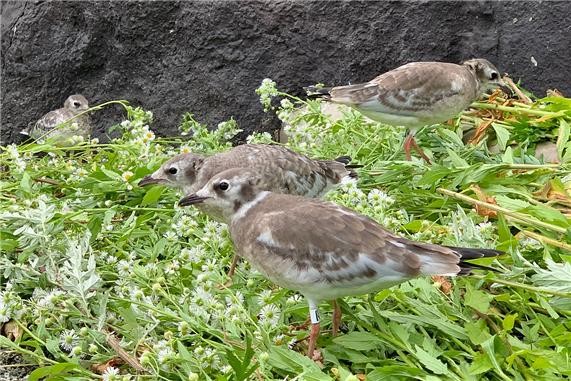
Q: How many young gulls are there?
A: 4